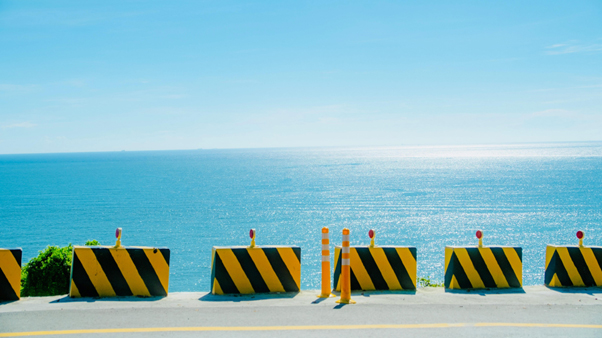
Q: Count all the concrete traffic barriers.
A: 6